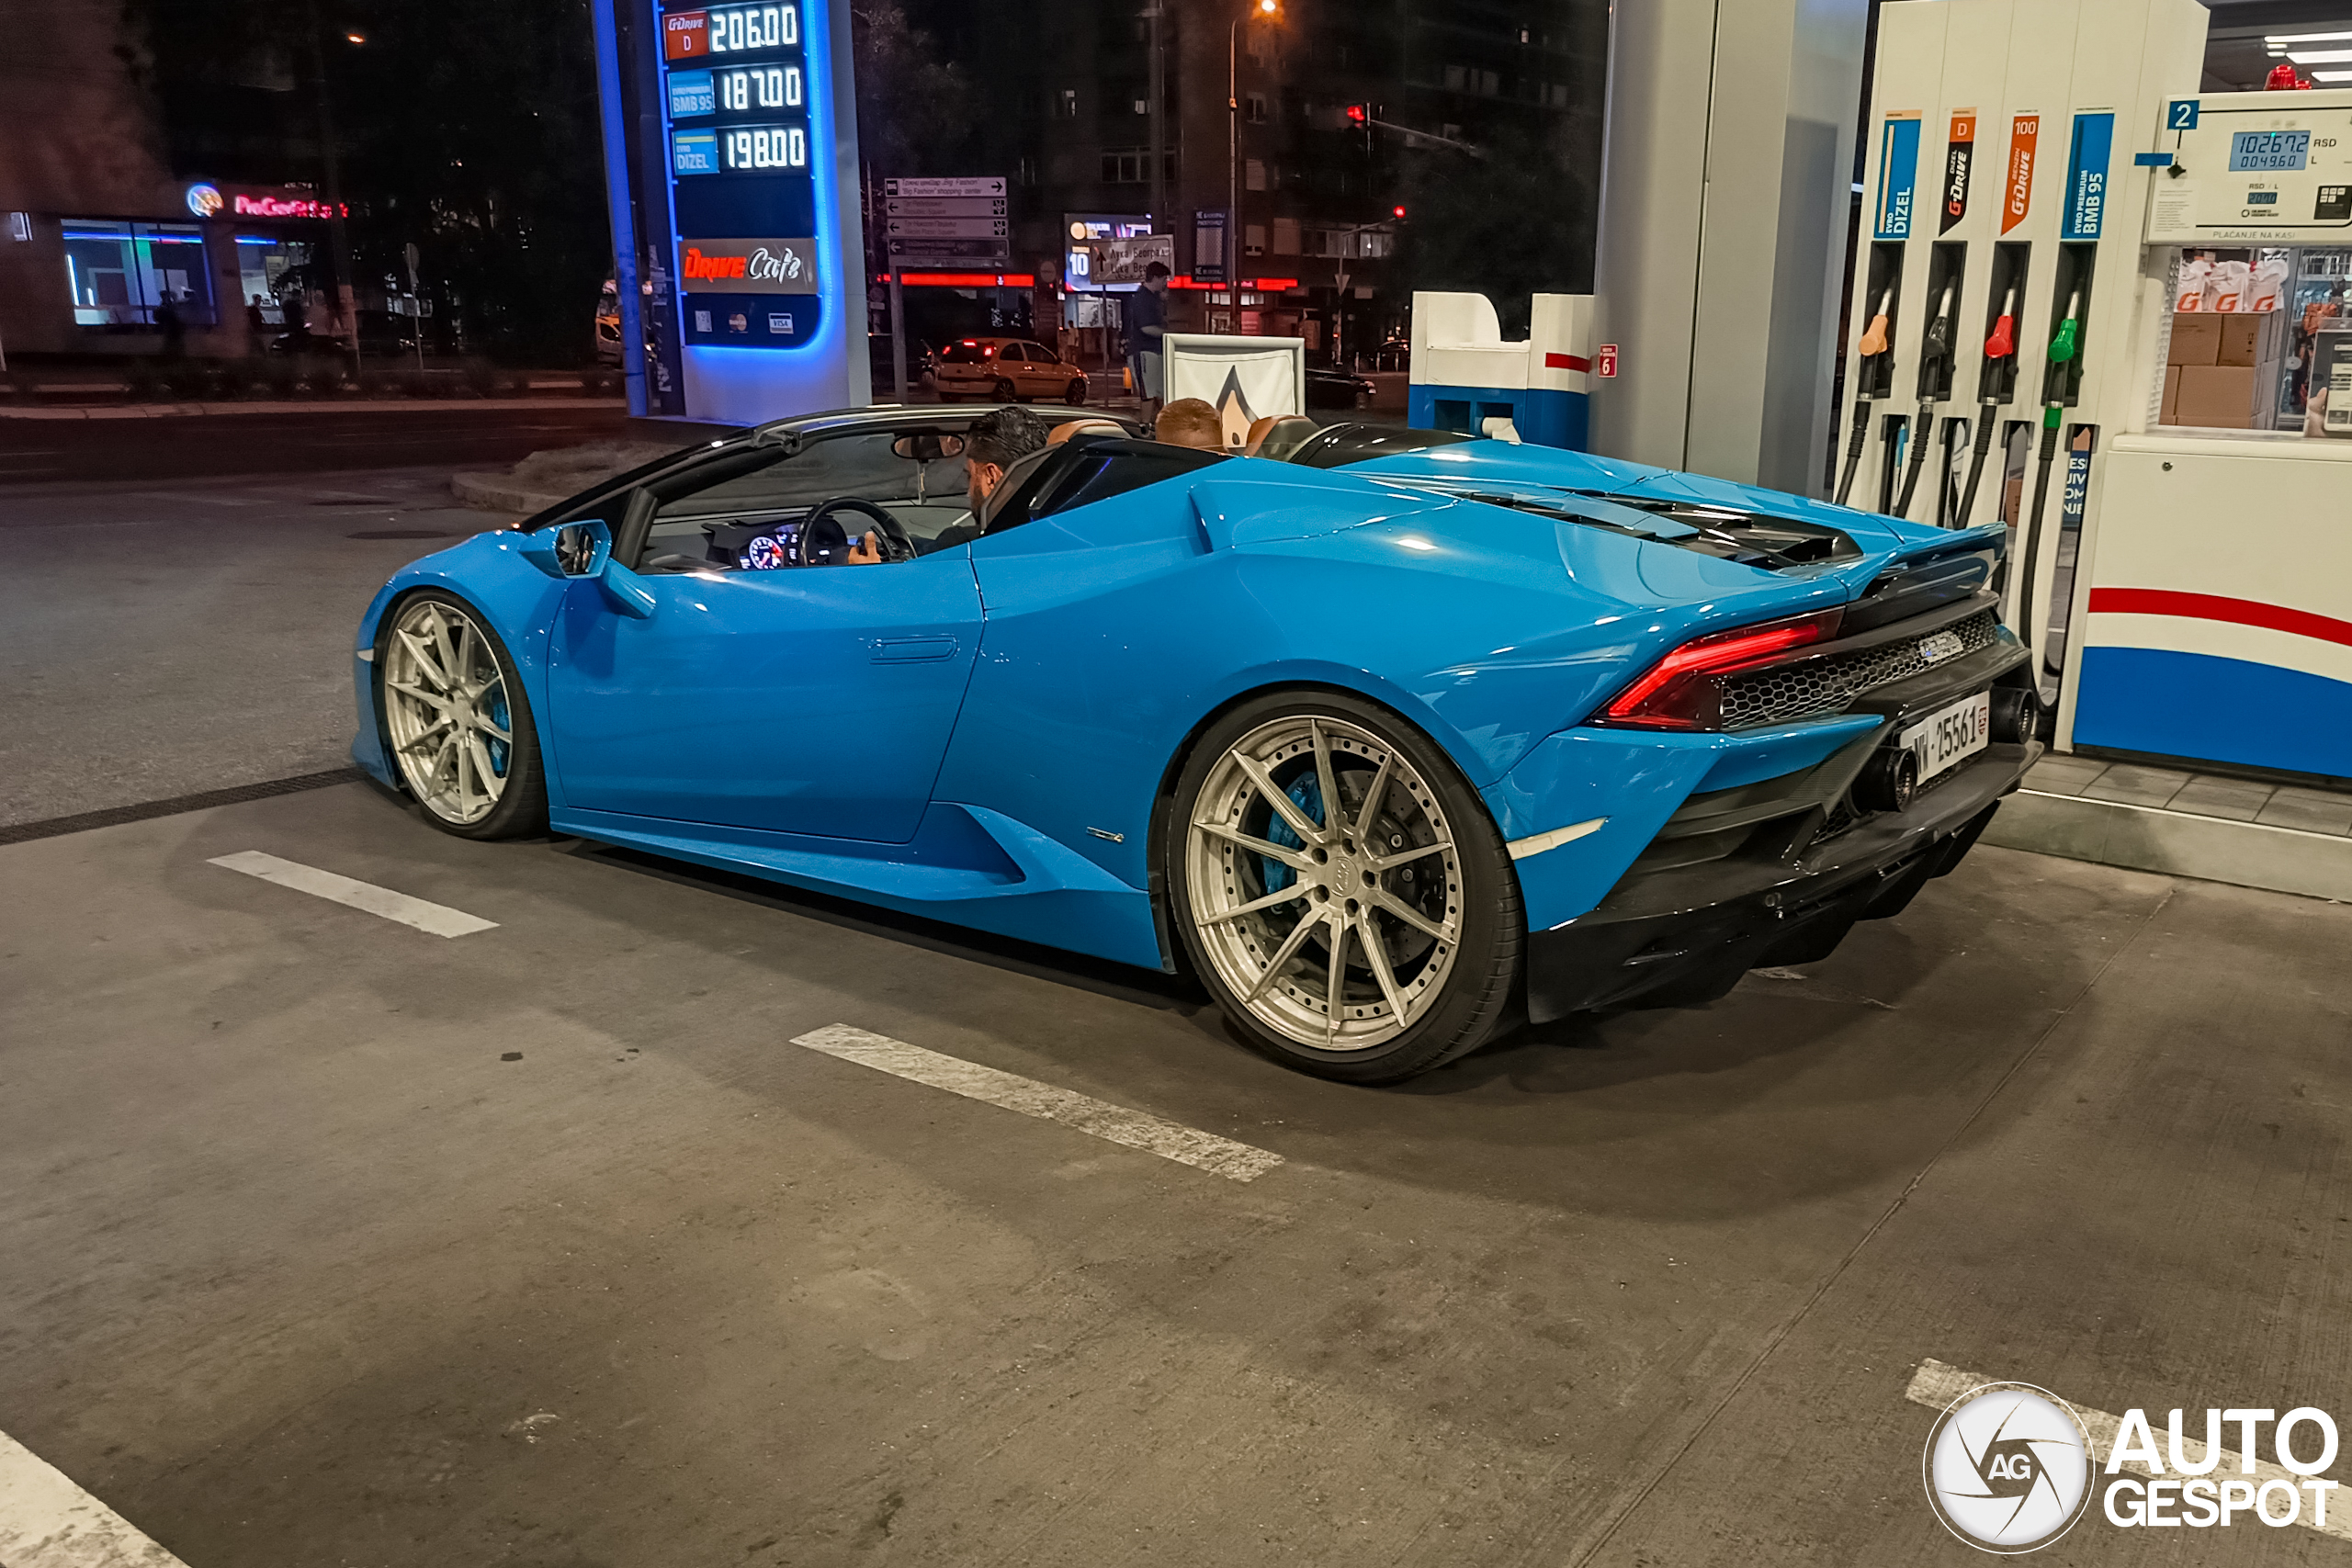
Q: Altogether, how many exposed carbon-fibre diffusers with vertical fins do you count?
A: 1